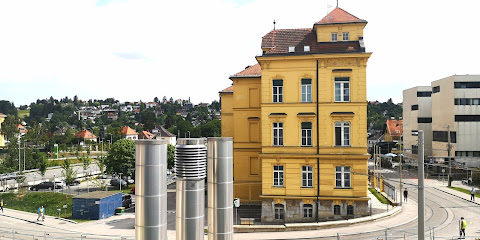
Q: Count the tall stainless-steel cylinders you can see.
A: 3